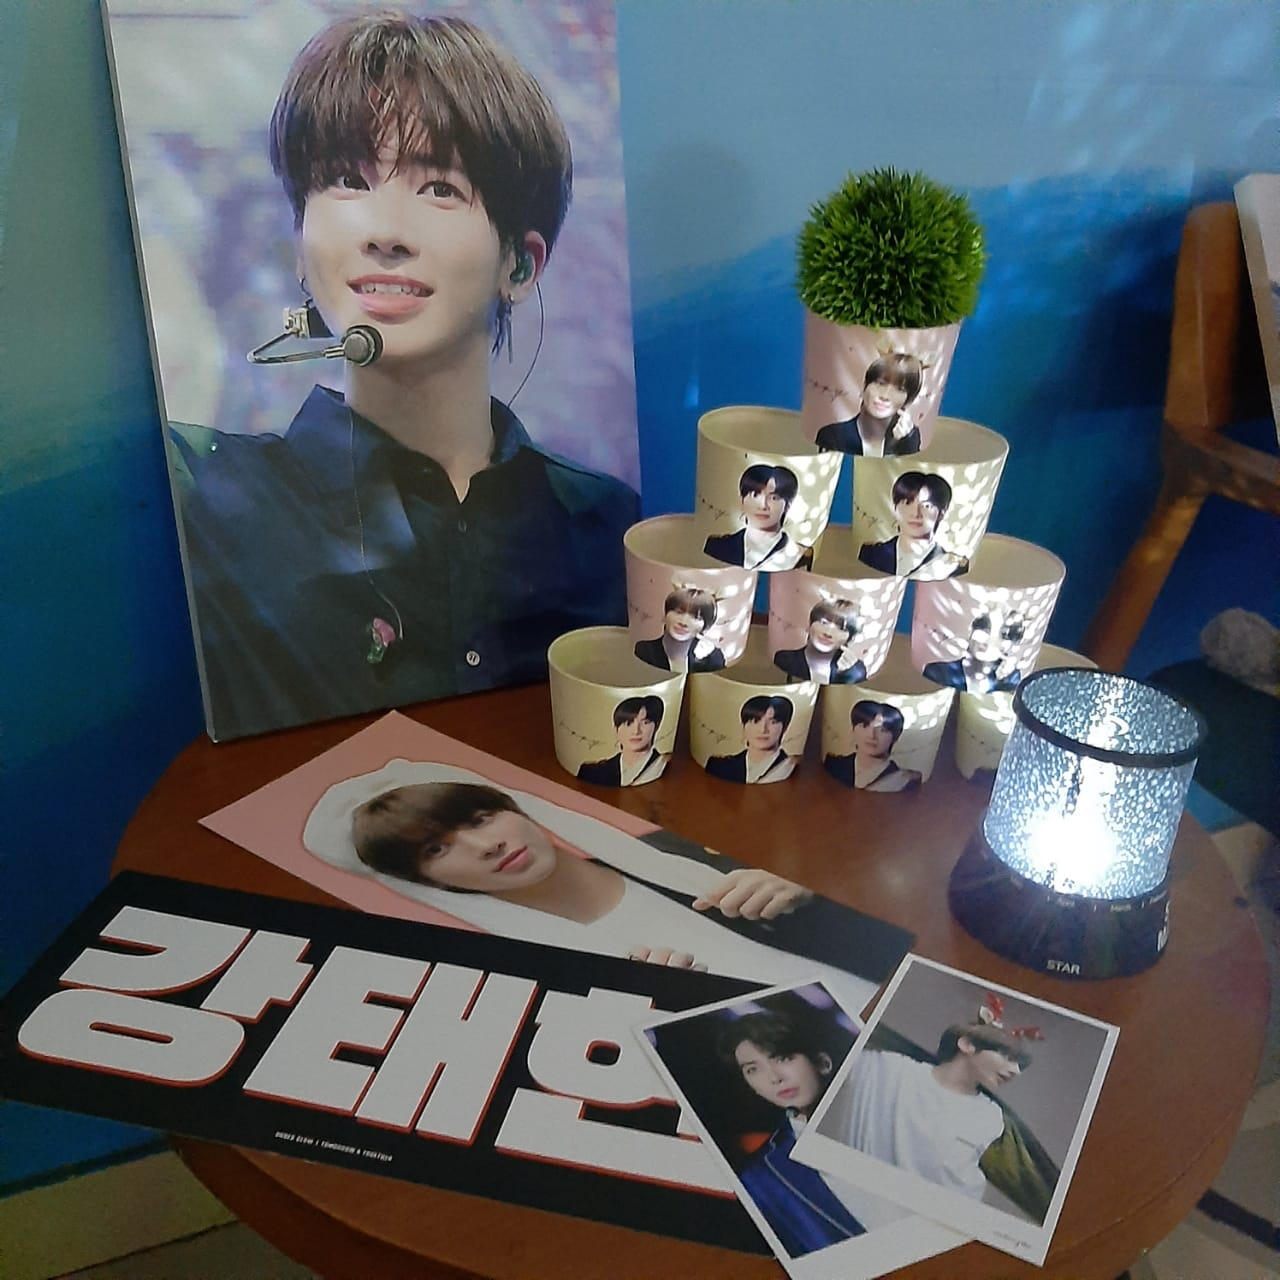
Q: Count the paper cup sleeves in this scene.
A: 10